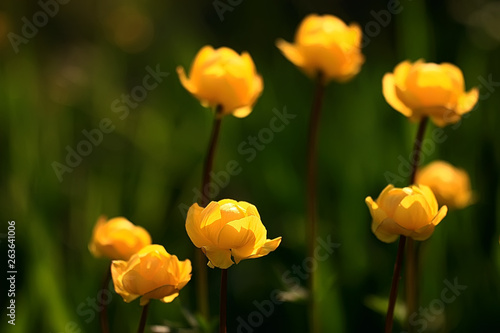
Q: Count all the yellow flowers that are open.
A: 8